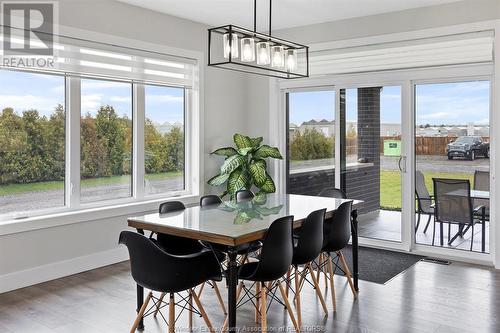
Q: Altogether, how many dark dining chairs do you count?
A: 8